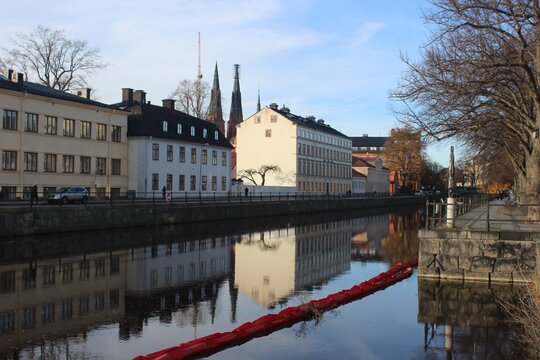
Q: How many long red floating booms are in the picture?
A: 1